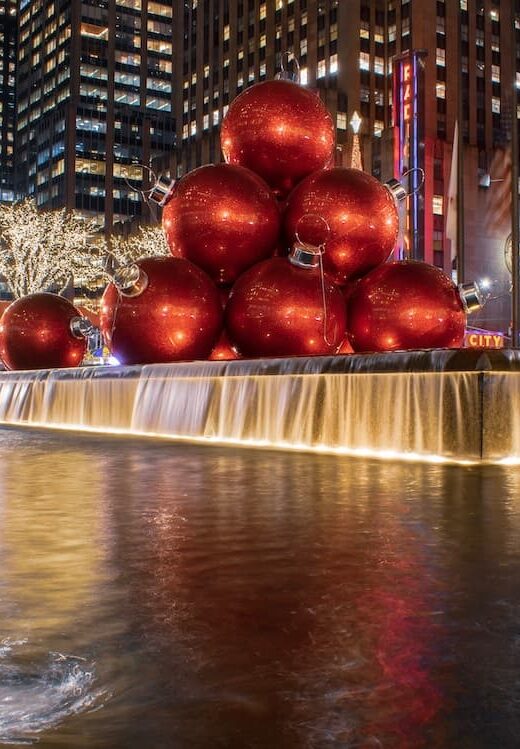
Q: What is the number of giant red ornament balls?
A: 7